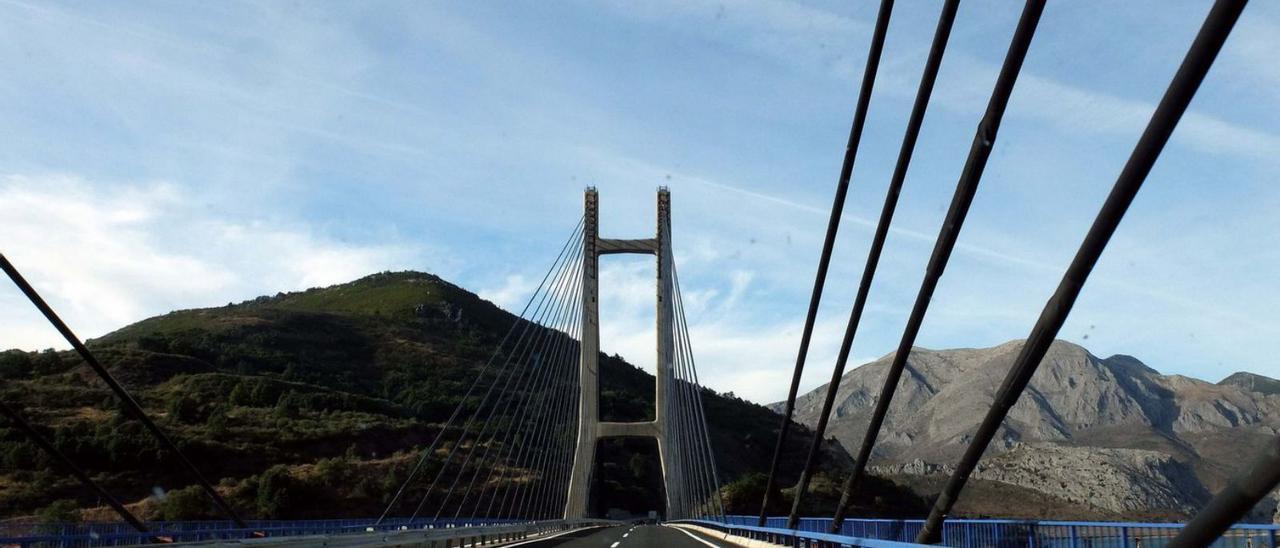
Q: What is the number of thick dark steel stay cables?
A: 7